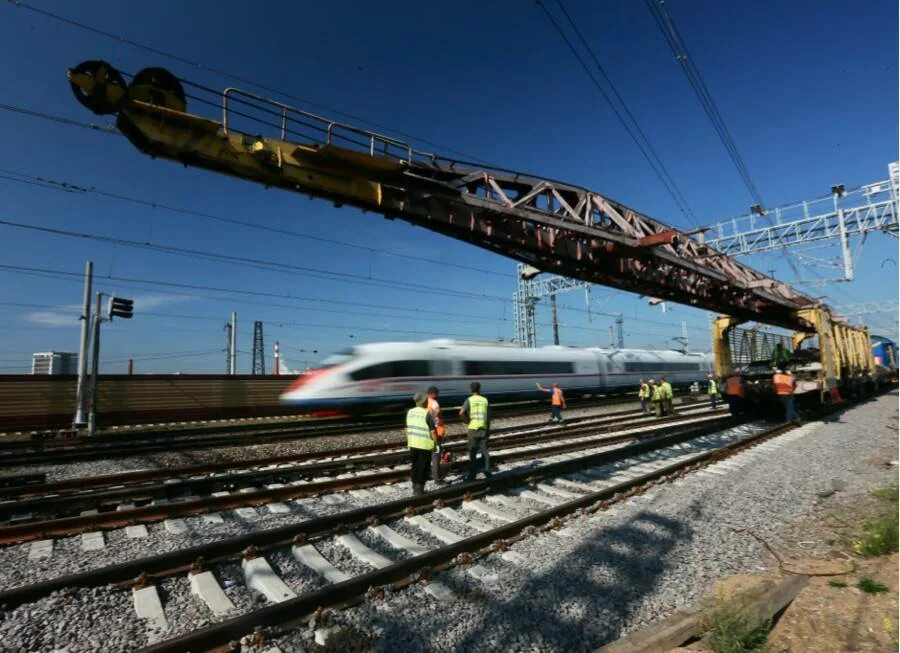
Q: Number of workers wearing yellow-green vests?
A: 6